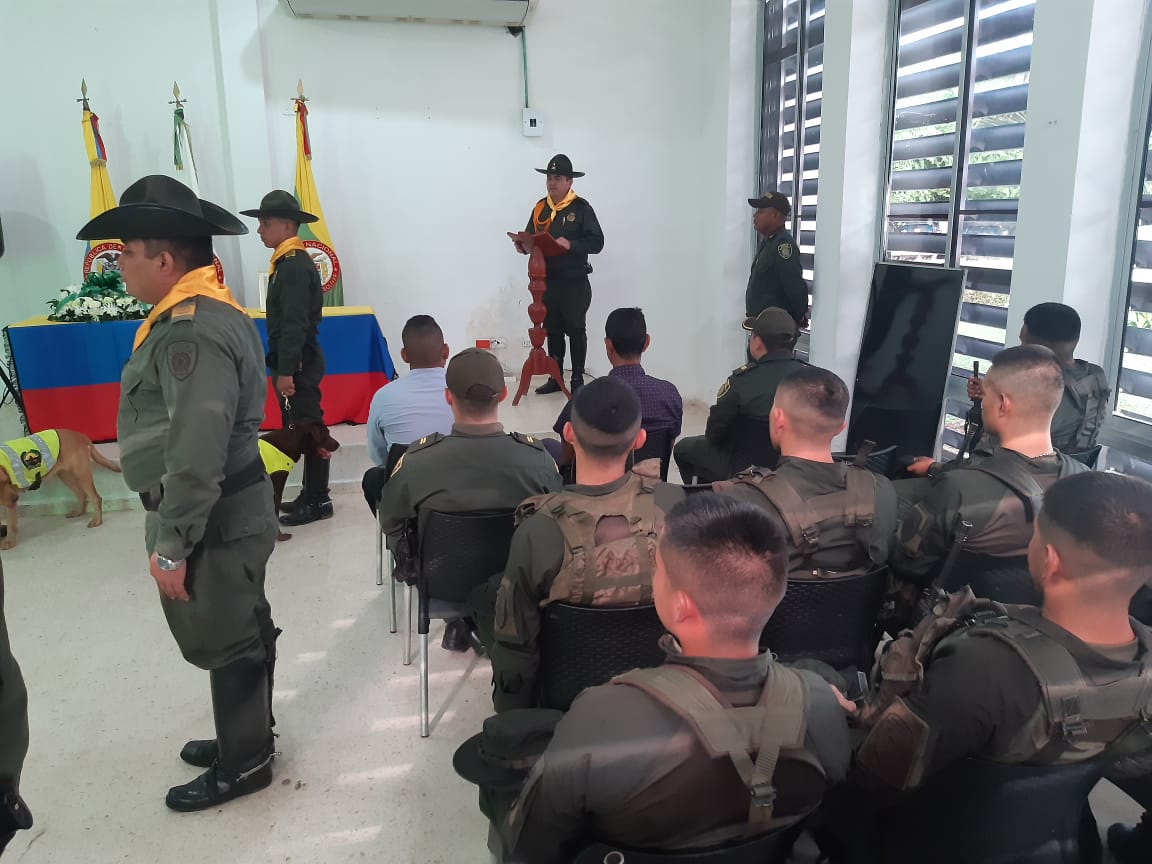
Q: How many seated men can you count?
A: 10